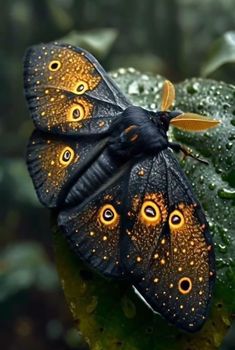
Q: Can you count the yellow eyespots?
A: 8